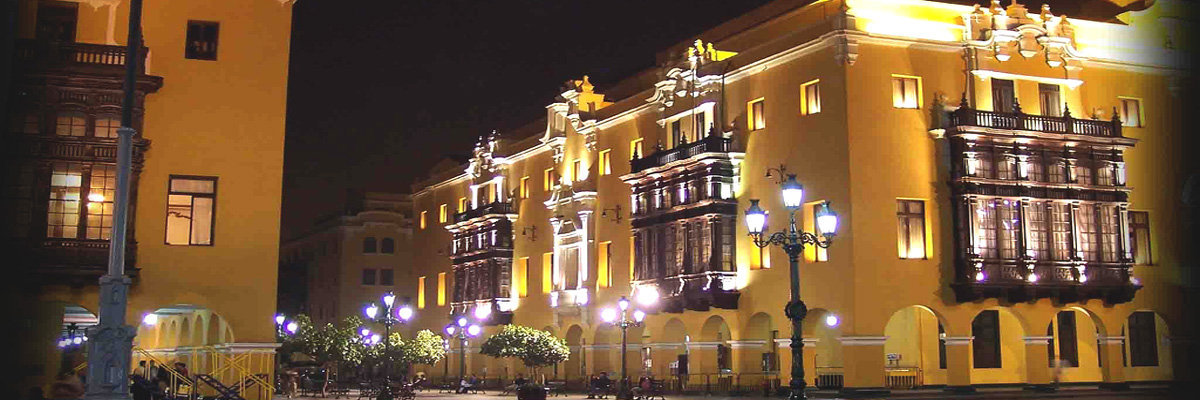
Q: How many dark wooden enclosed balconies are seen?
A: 4